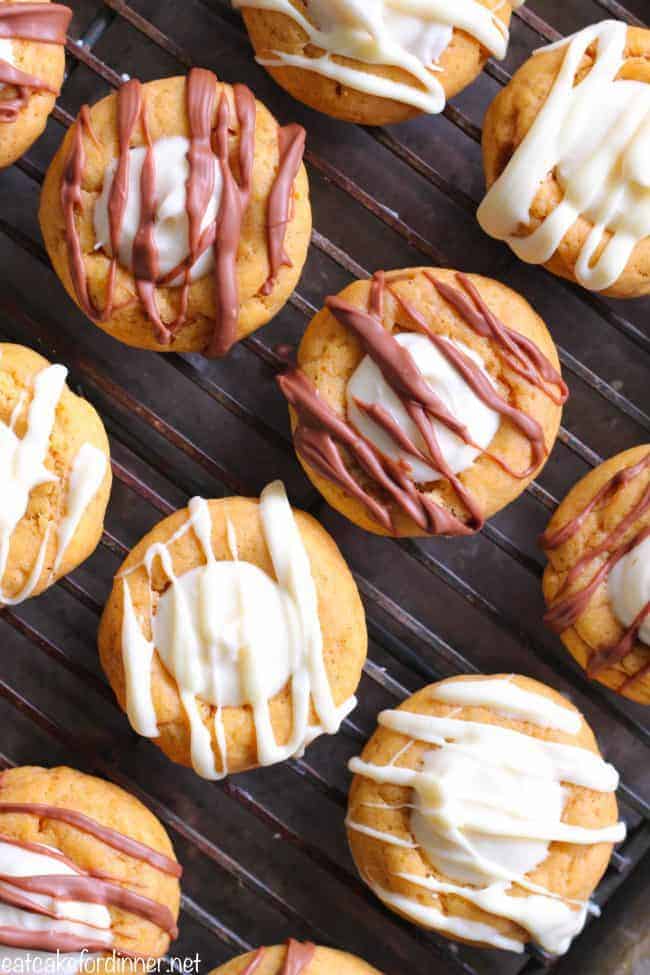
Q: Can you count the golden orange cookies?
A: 11